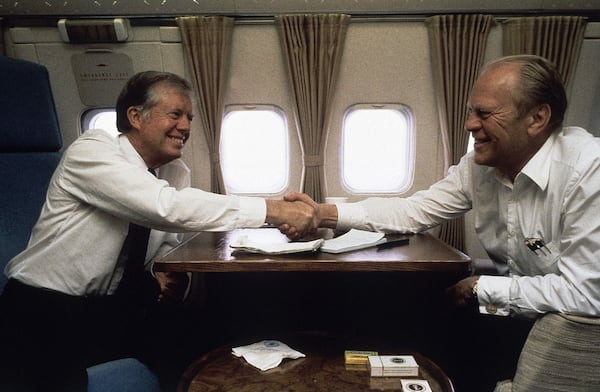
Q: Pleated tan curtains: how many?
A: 4